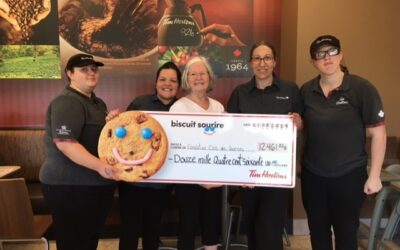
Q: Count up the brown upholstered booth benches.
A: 1